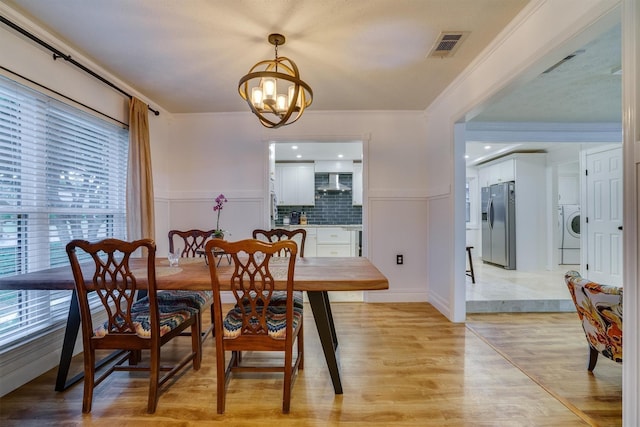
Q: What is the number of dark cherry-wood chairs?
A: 4